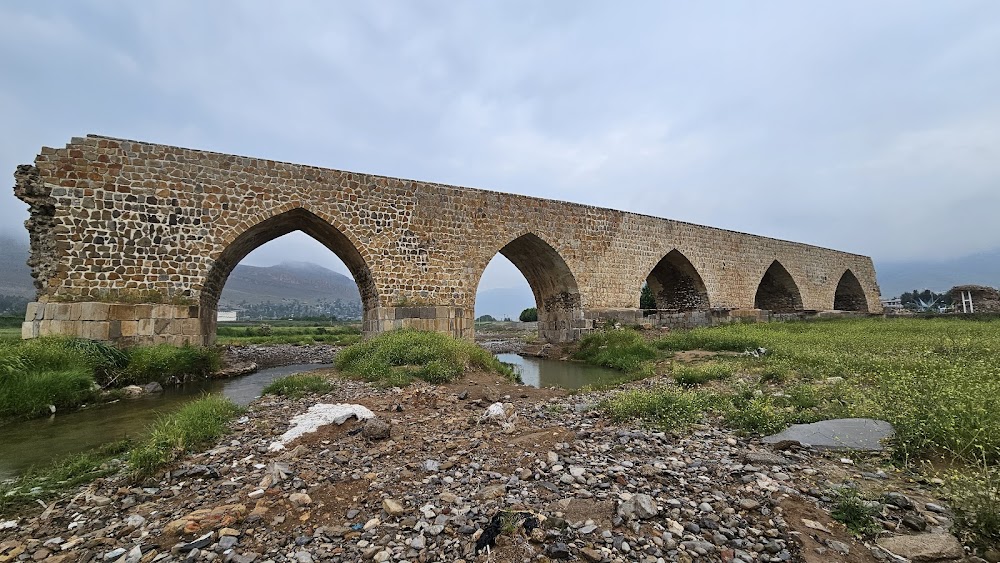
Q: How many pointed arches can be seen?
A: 5